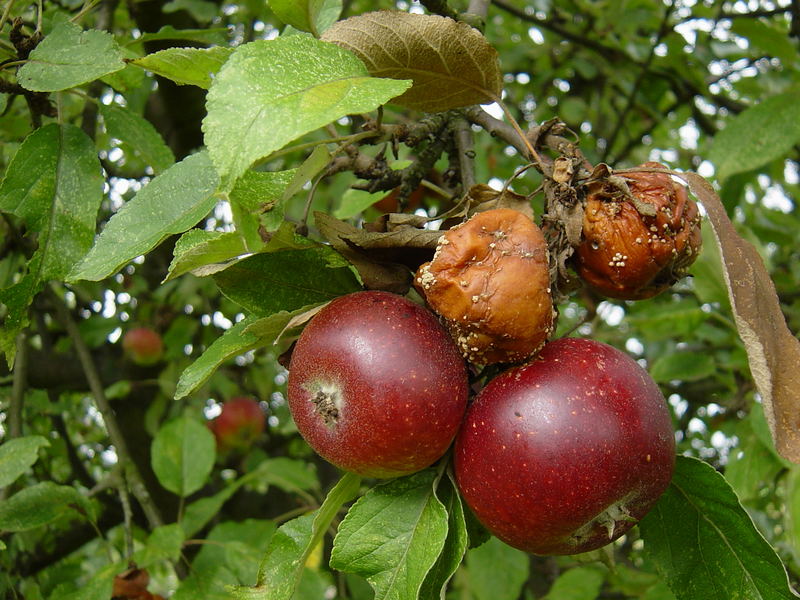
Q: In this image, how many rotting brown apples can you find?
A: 2